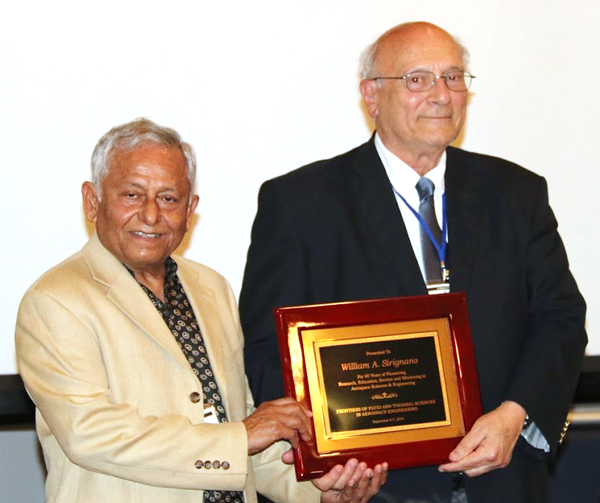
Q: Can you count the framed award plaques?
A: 1